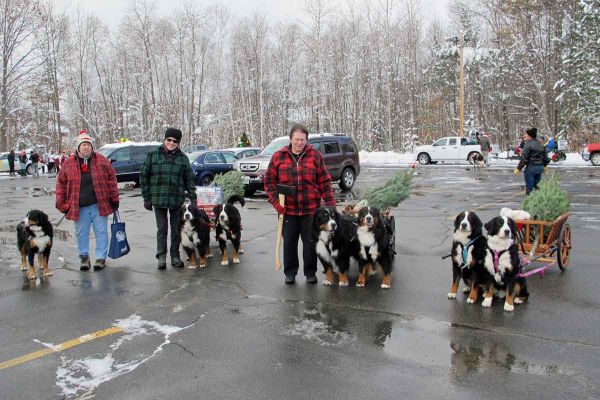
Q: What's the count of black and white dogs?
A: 7